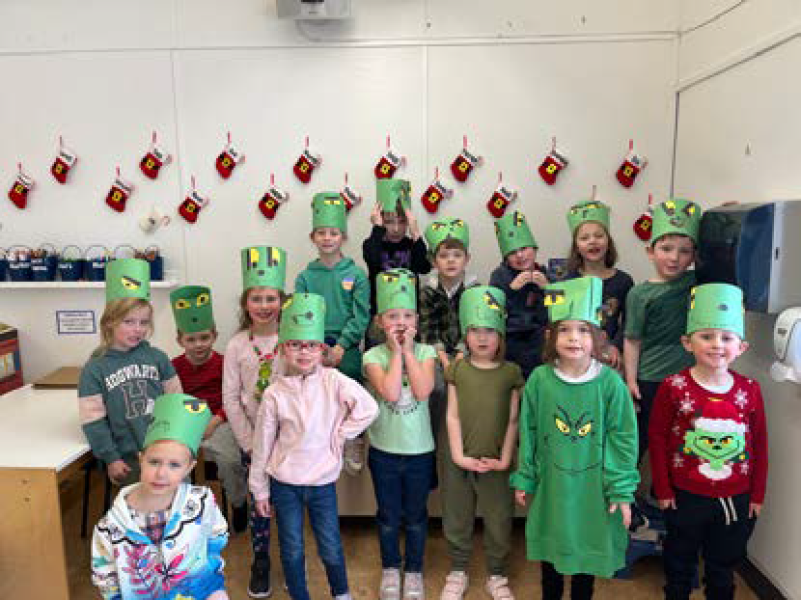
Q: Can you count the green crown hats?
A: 15